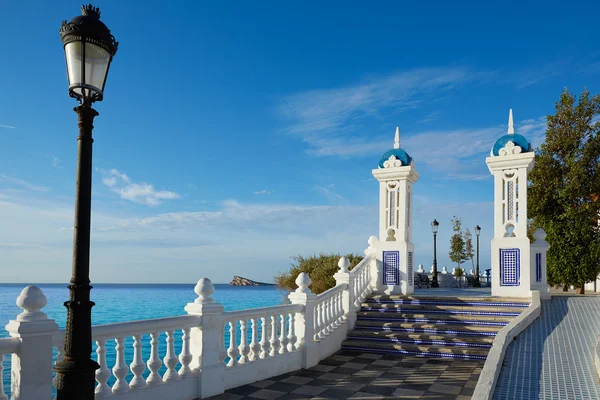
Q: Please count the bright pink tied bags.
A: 0